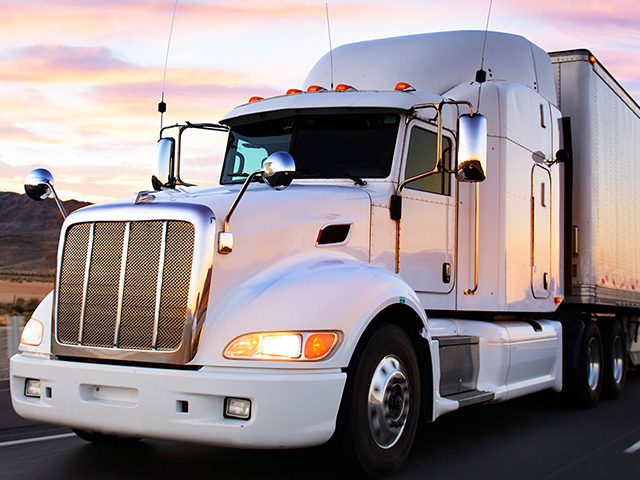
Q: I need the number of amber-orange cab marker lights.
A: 5